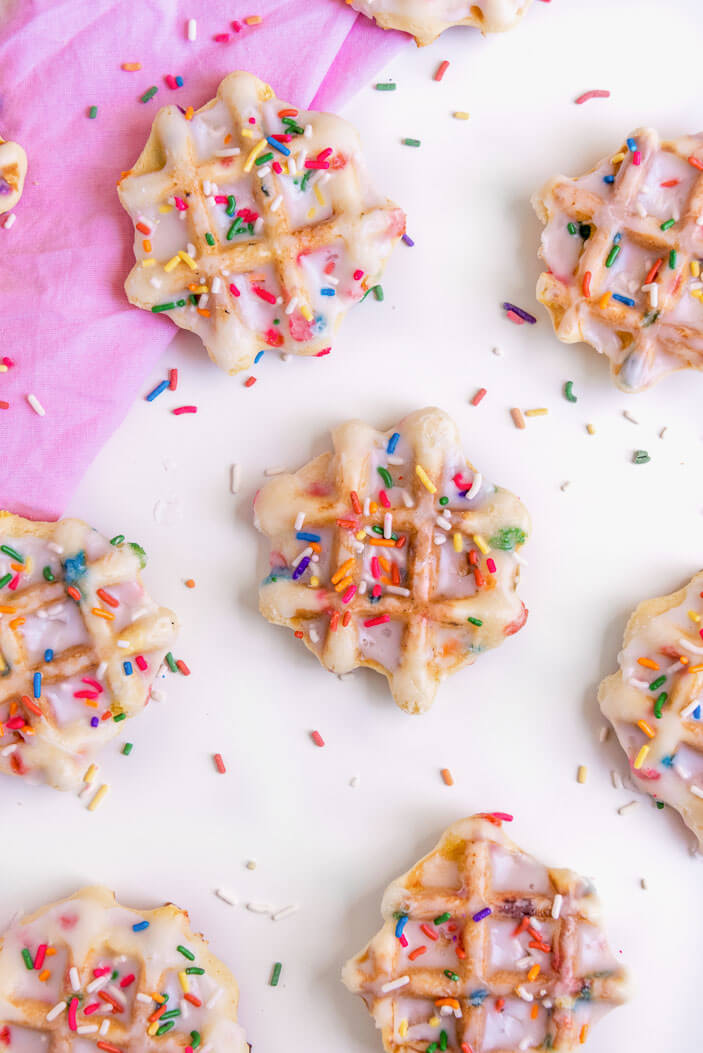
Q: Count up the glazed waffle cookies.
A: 9